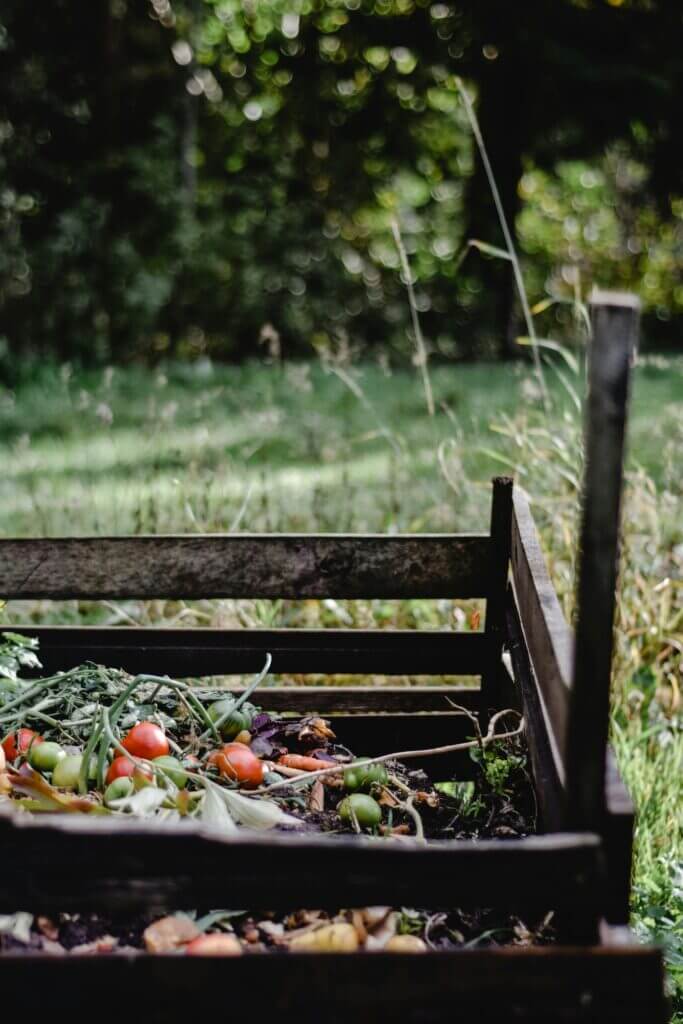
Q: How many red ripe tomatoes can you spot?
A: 4